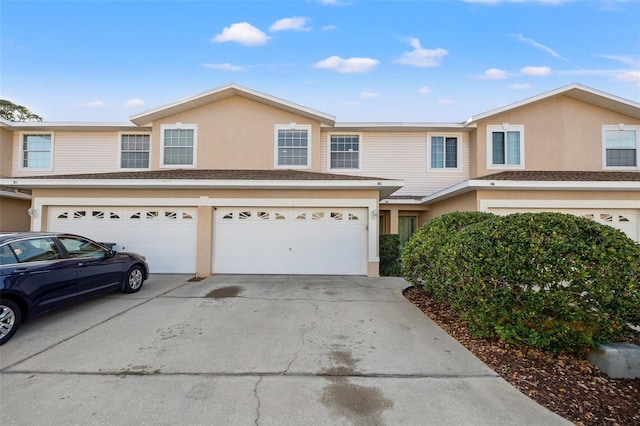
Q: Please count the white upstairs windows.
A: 8